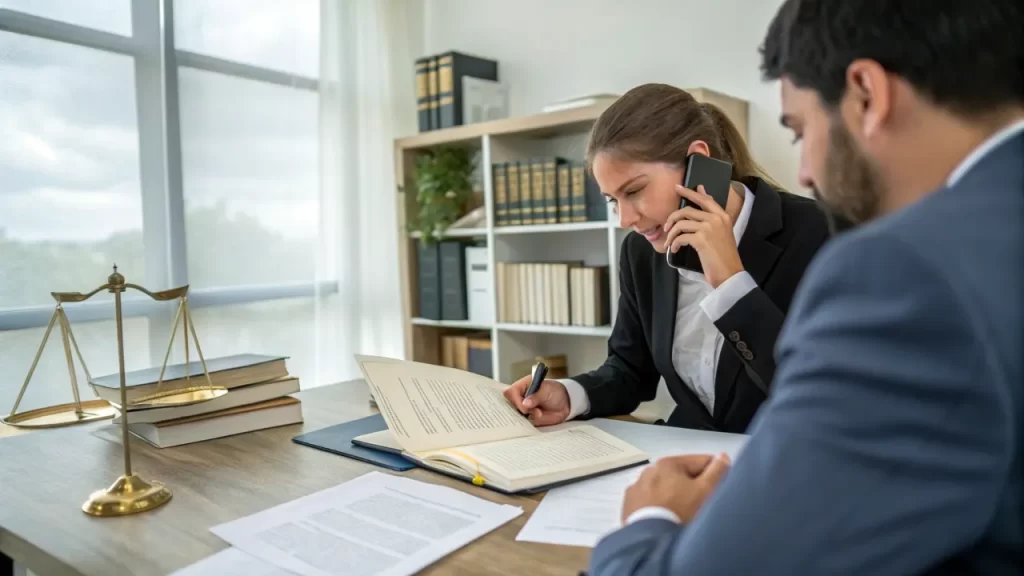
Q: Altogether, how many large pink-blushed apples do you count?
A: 0